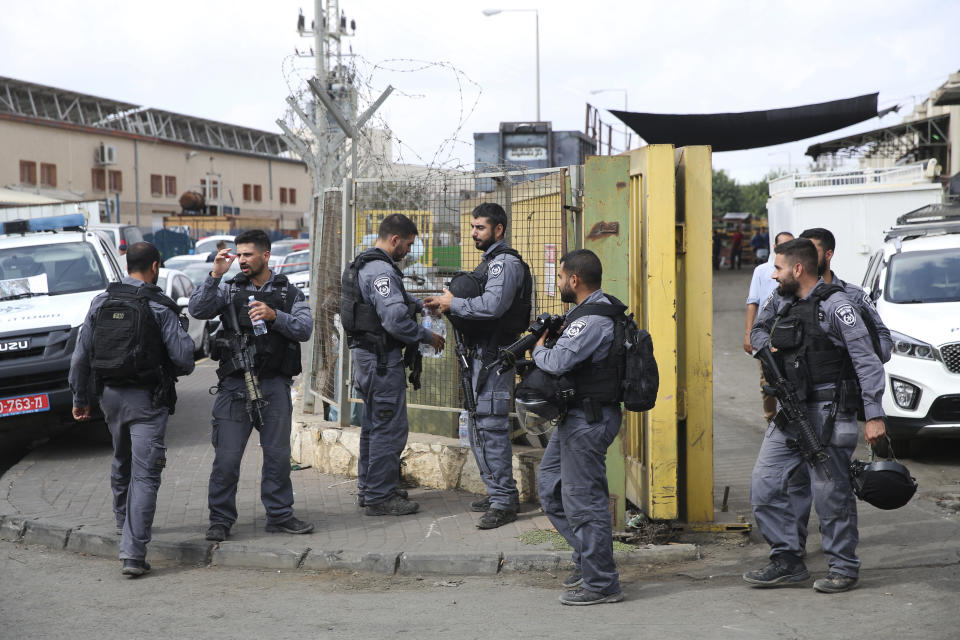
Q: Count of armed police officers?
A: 7